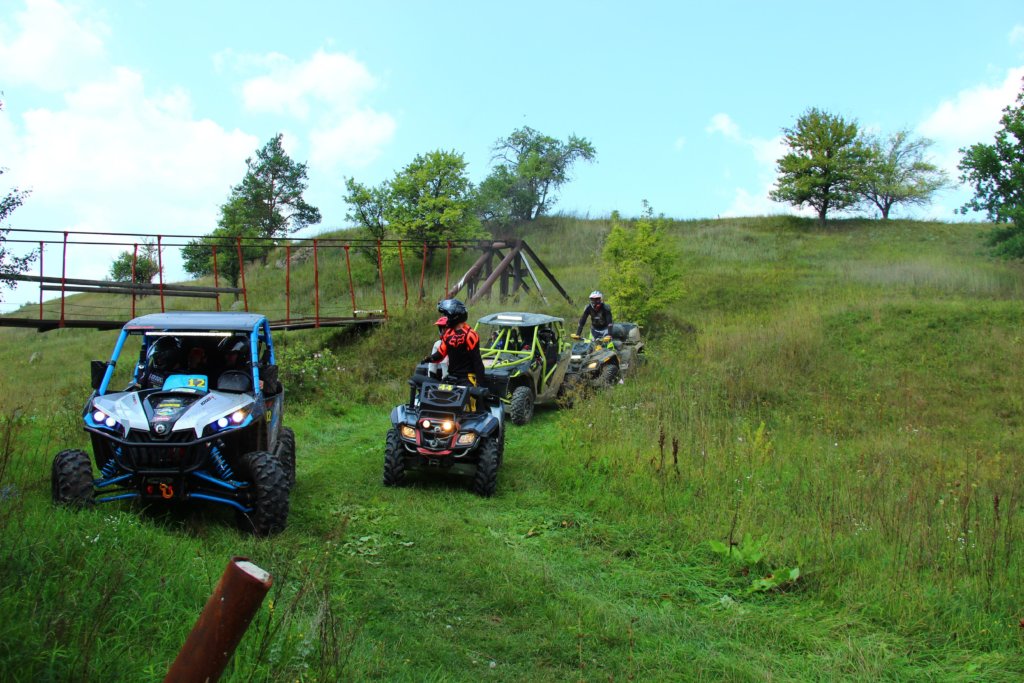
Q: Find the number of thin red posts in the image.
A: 13